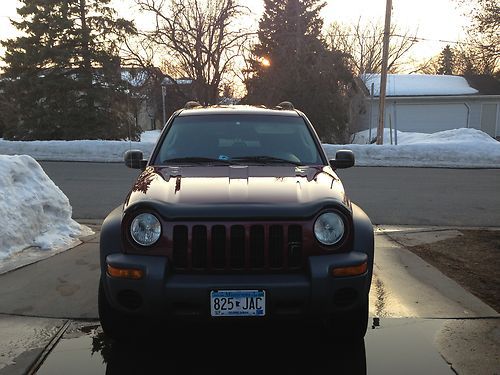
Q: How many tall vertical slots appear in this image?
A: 7